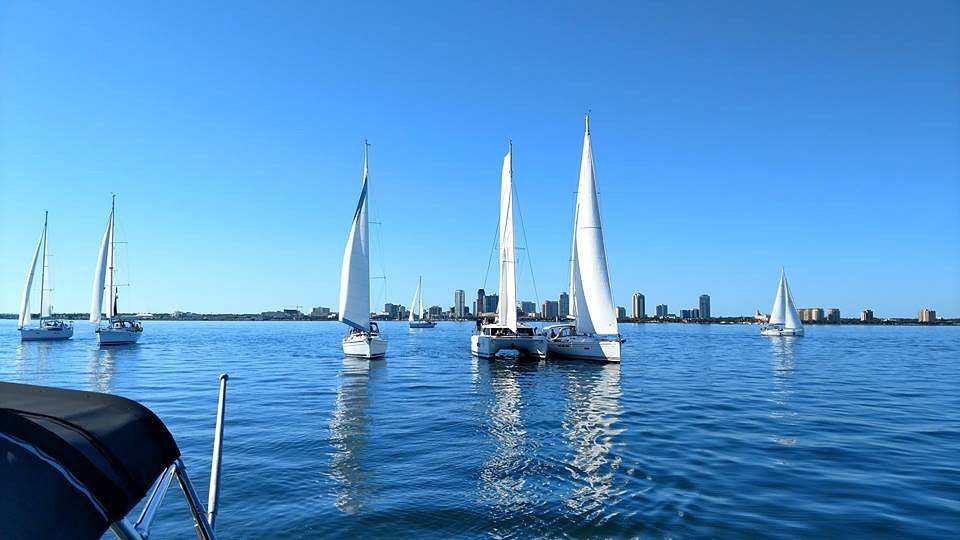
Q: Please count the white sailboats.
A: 7